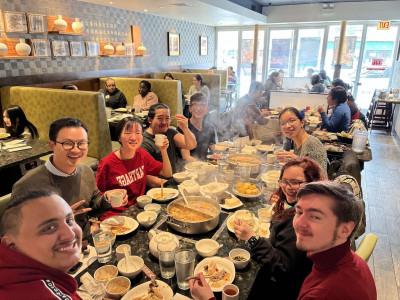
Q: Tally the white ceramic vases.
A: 7